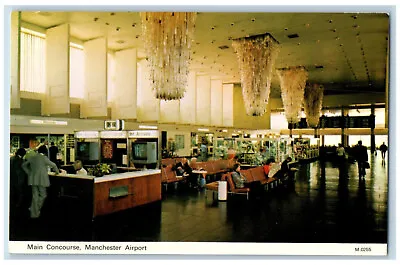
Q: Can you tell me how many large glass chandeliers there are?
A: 4